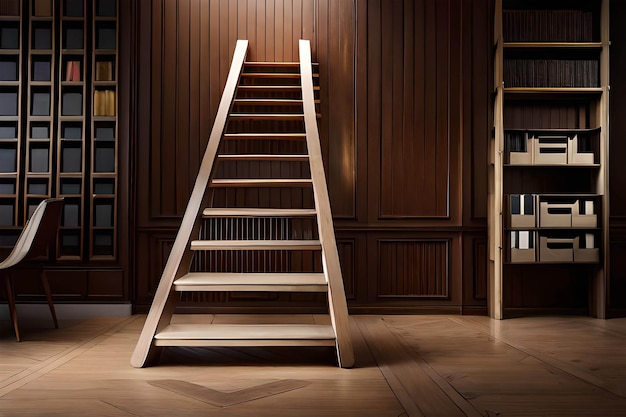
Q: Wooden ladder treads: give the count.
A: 12